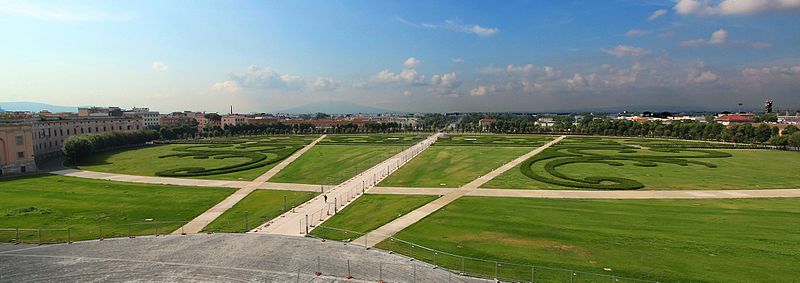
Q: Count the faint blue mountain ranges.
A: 2